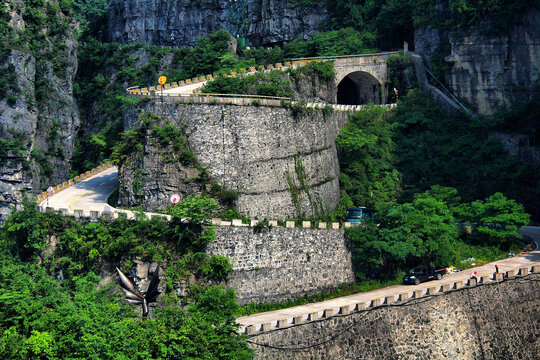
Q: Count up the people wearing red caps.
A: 2